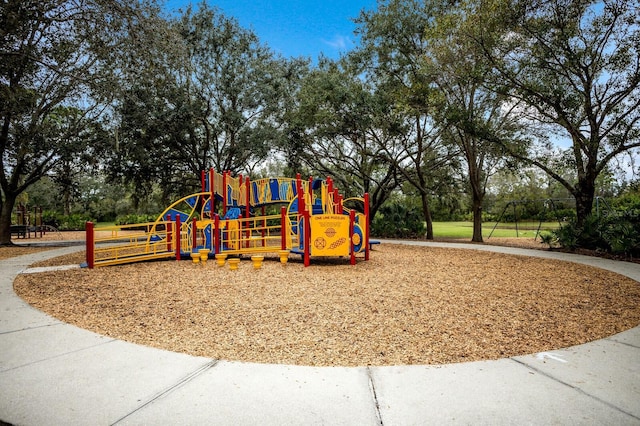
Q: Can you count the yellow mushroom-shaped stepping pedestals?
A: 6